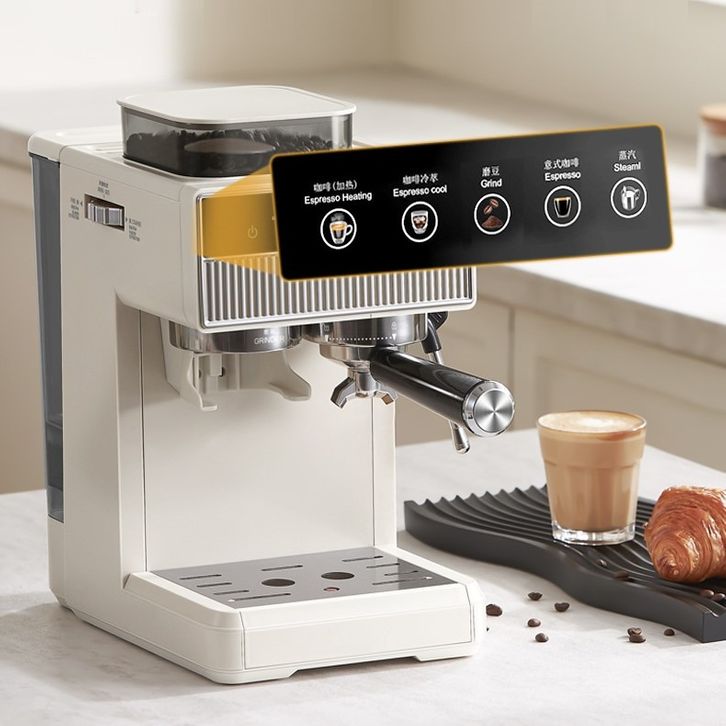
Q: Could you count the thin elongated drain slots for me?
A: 9